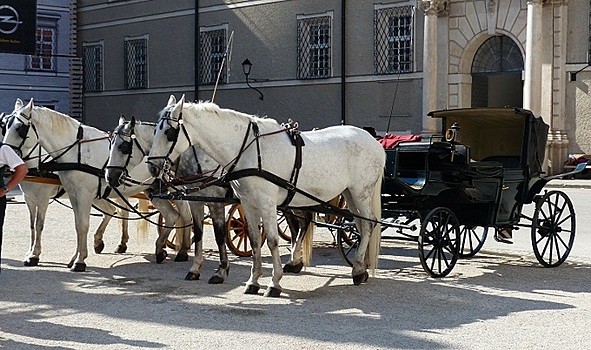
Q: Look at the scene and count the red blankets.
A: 1